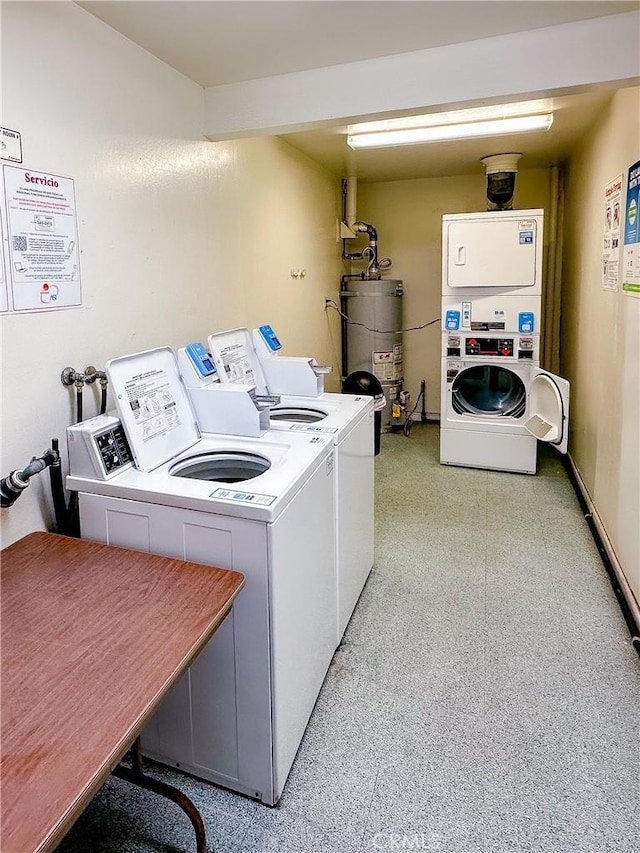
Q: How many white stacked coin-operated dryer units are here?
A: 1